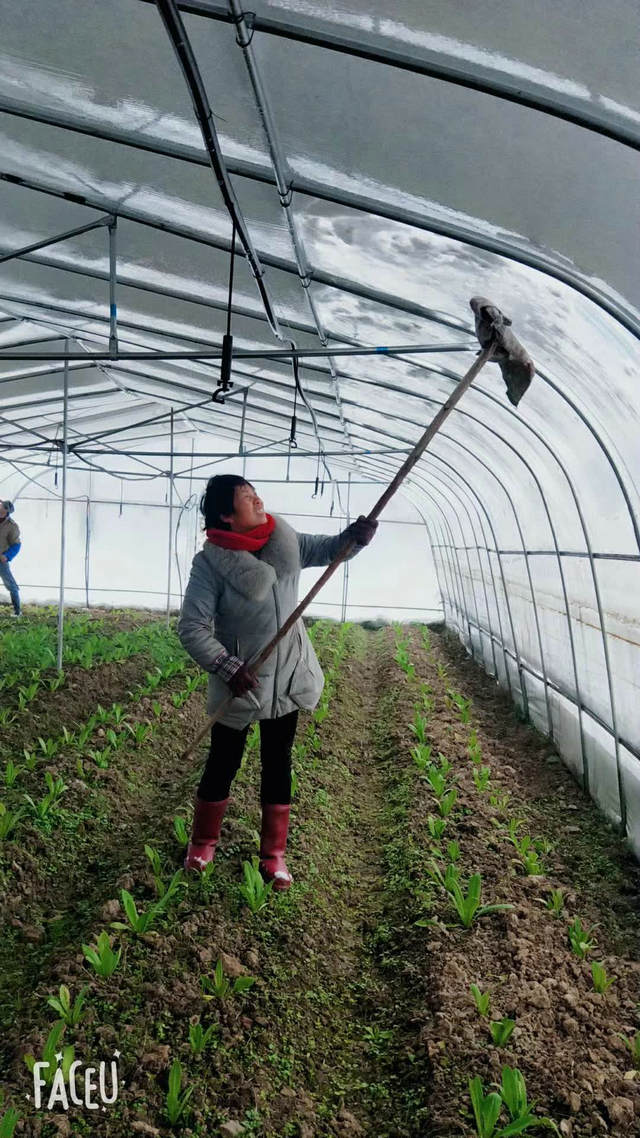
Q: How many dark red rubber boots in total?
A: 2